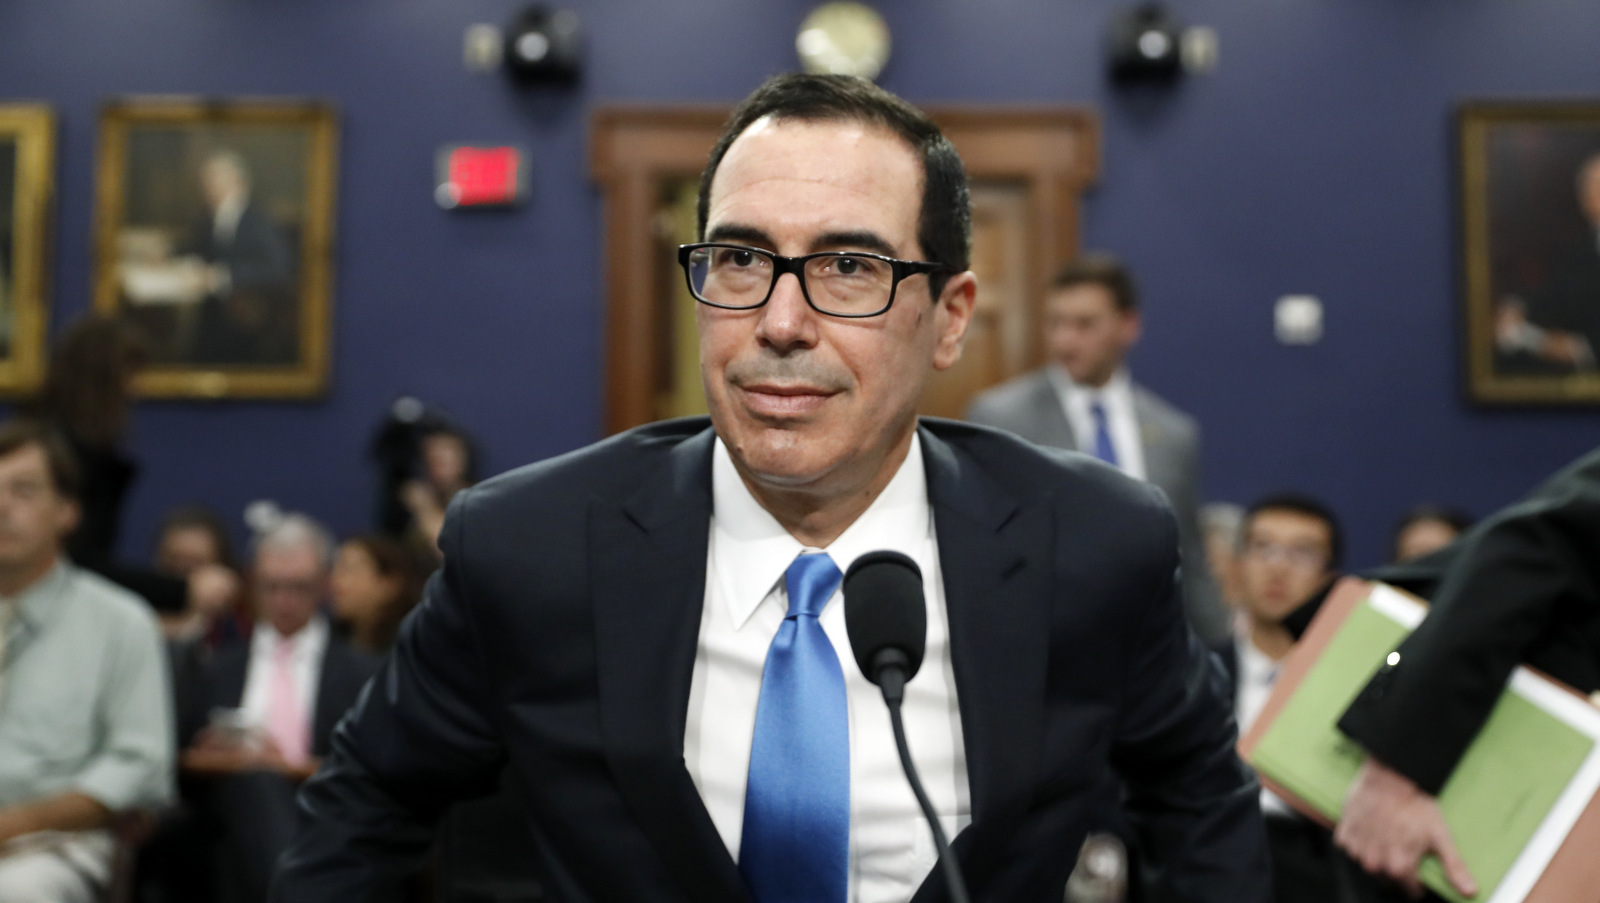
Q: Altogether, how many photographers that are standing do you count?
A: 1